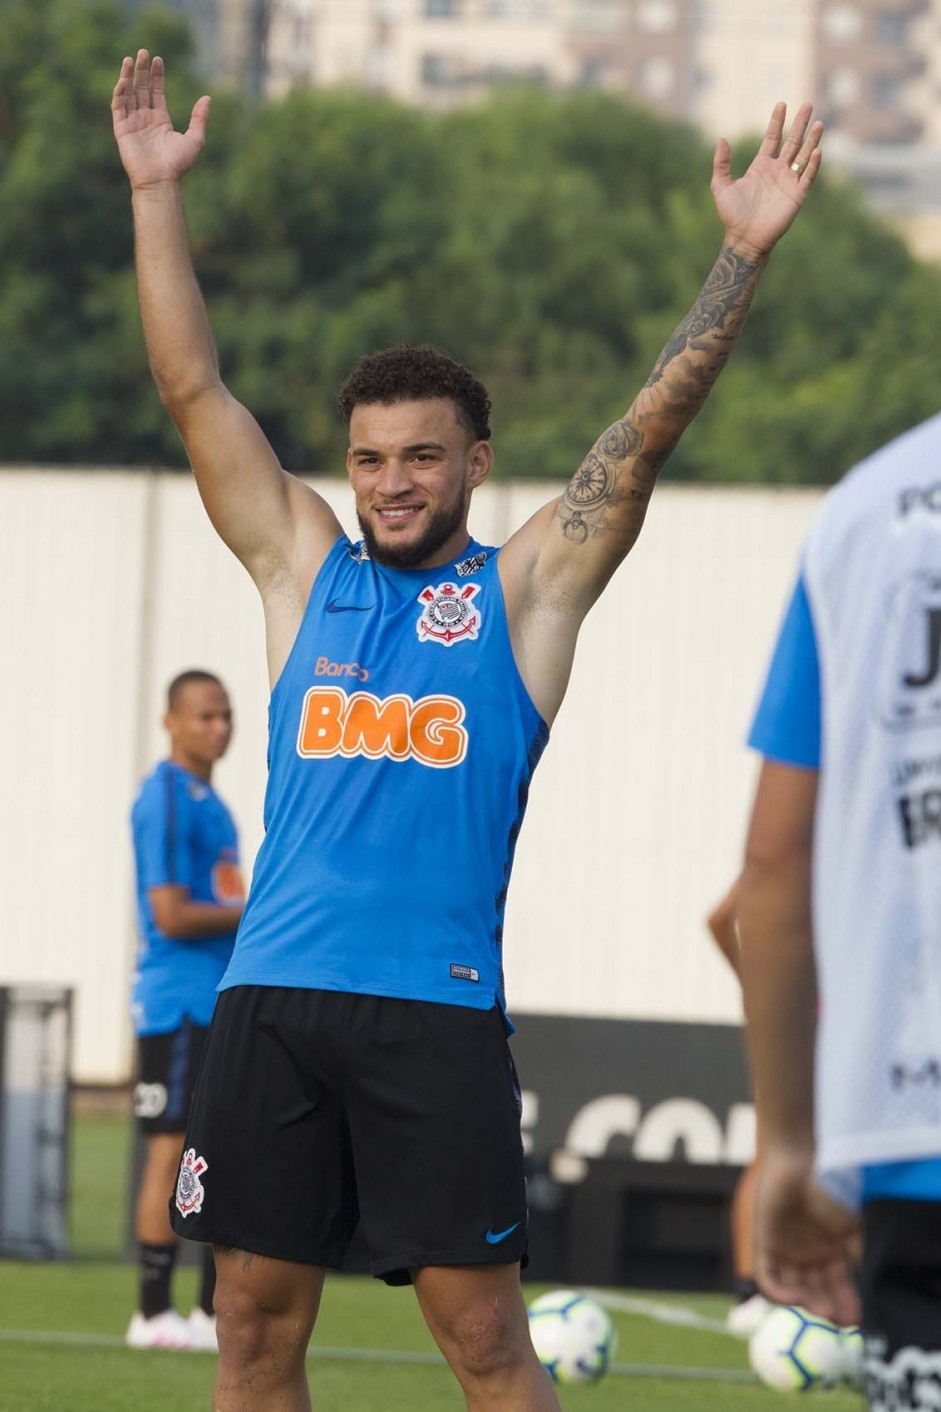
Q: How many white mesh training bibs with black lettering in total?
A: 1